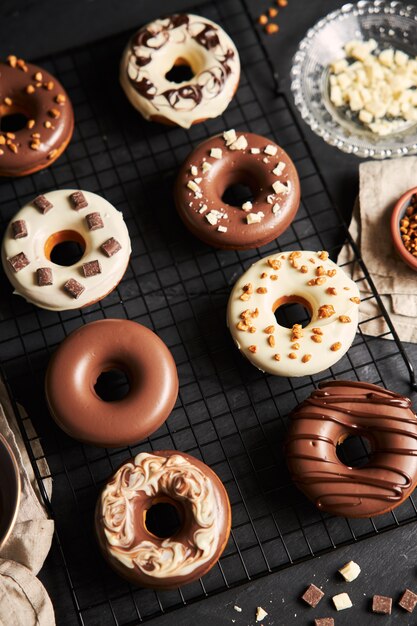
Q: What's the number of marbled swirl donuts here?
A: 2